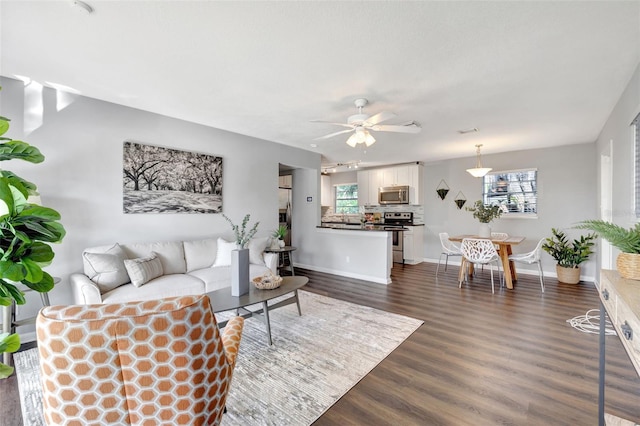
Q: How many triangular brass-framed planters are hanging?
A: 2